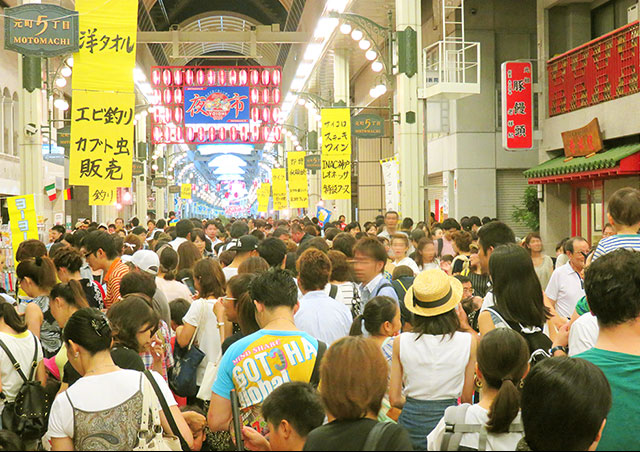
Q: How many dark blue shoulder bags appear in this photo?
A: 1